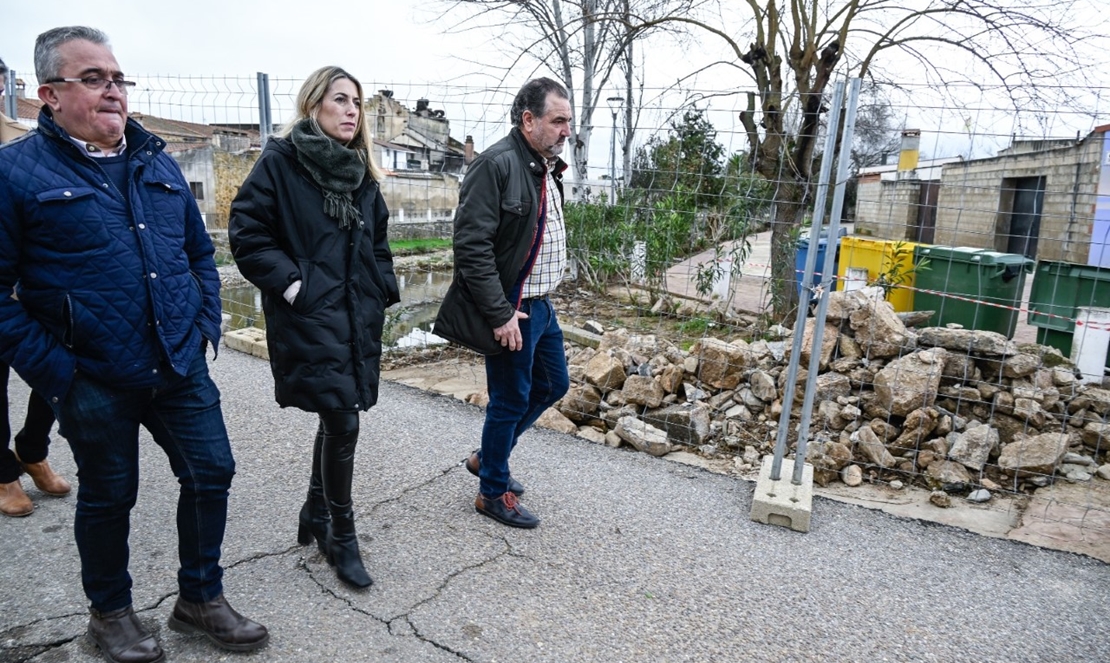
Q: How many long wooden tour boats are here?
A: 0